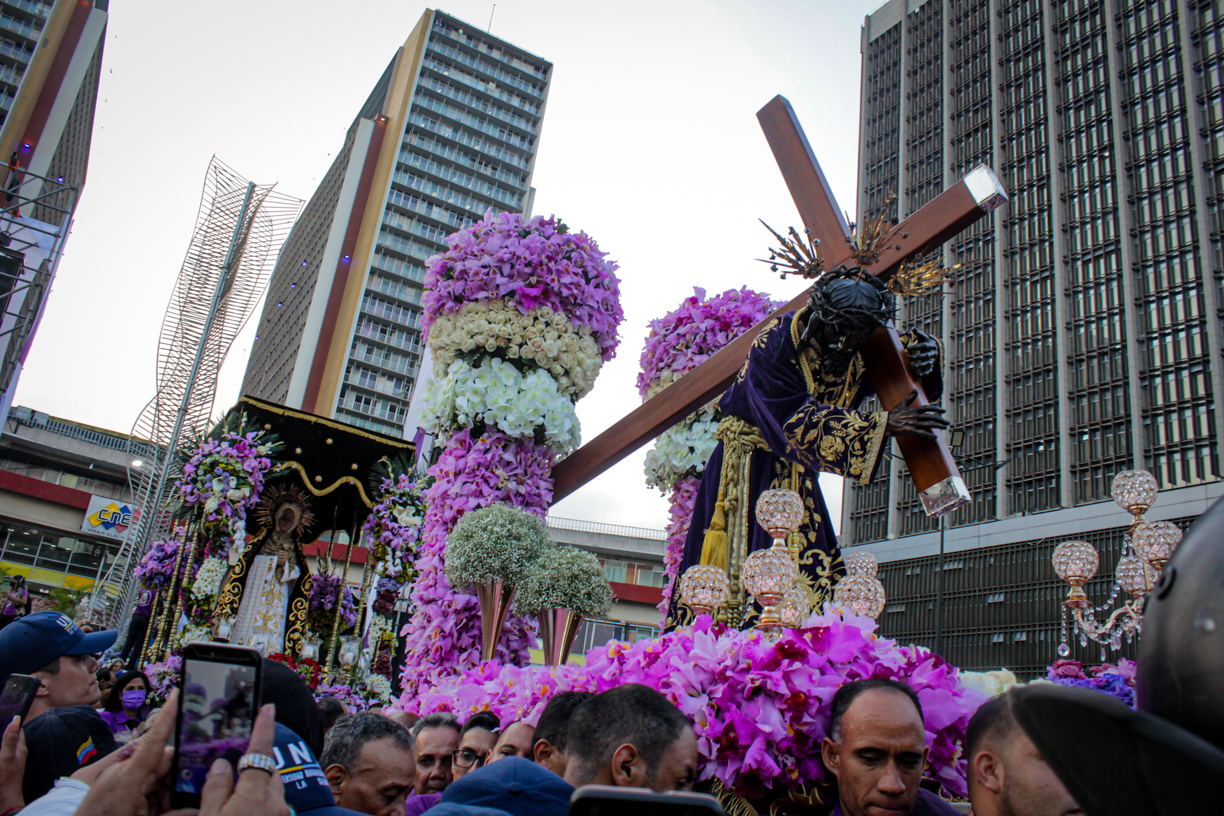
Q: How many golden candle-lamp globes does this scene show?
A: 10